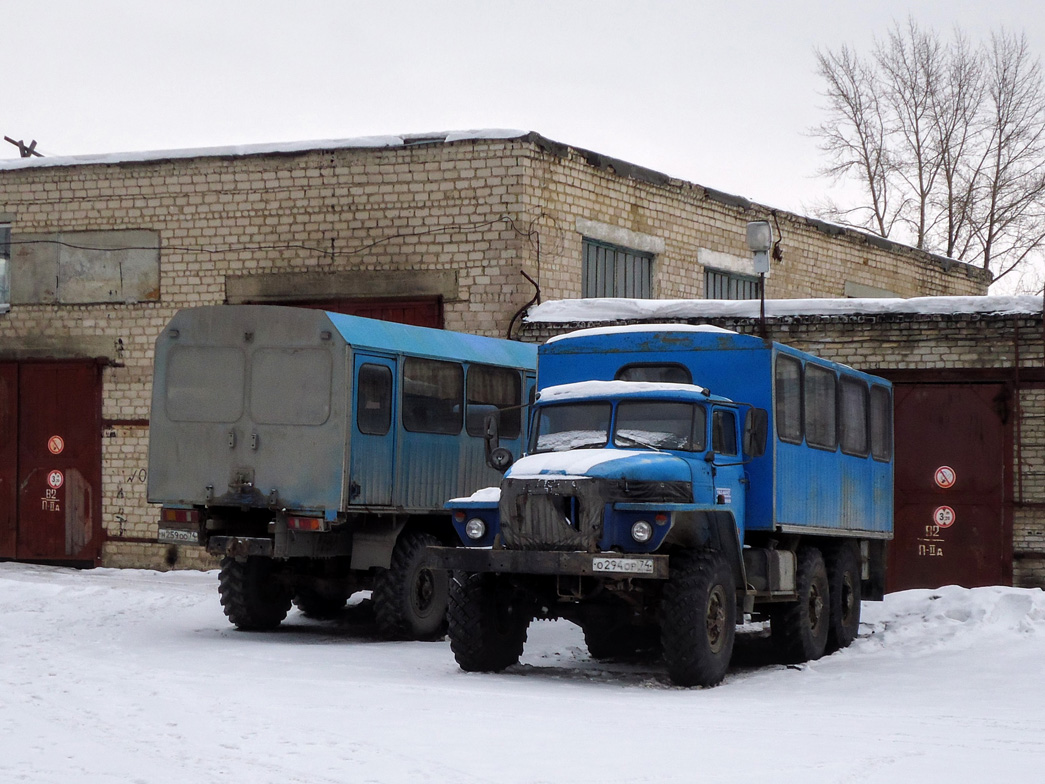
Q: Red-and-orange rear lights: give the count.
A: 2